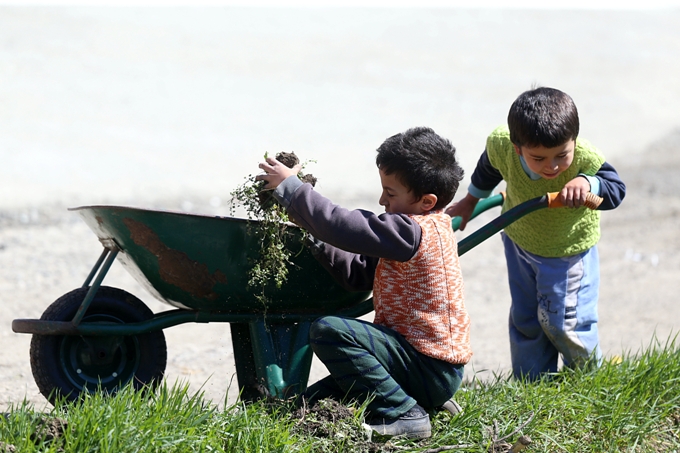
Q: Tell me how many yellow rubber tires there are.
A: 0